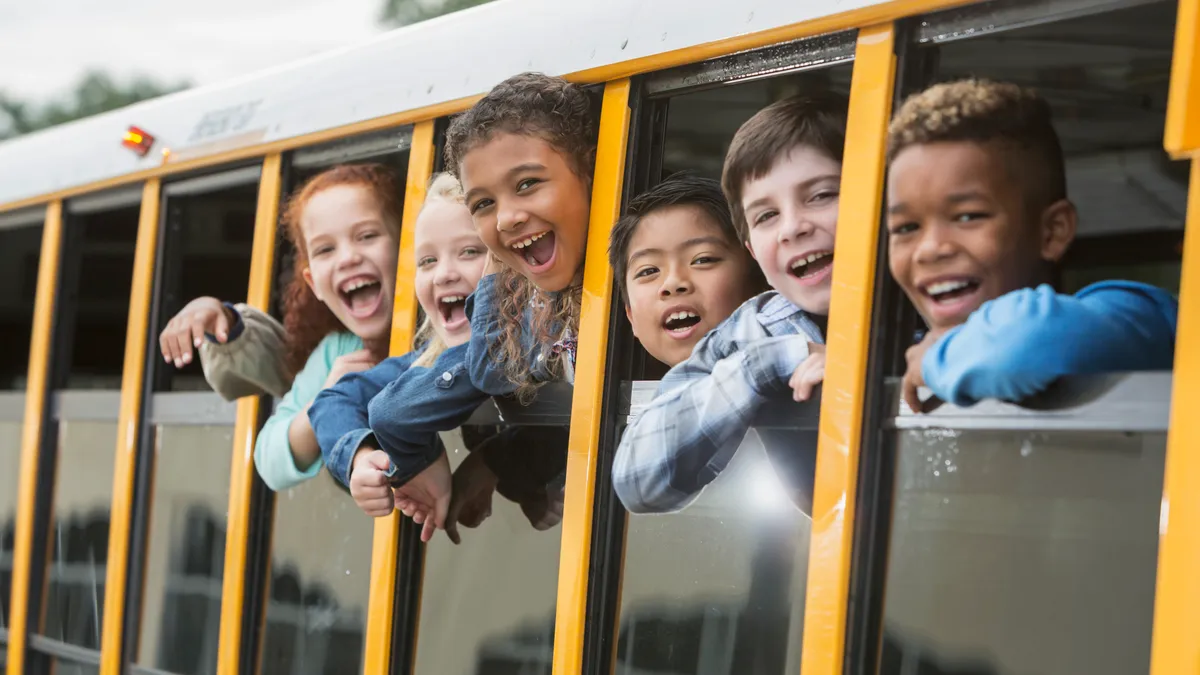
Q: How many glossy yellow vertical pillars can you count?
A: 7